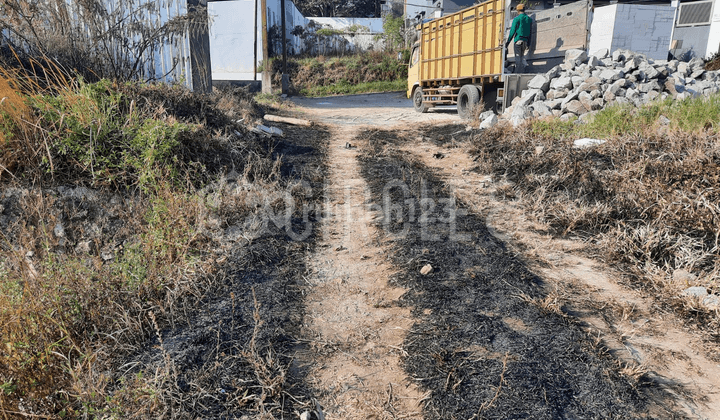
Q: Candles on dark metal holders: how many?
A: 0